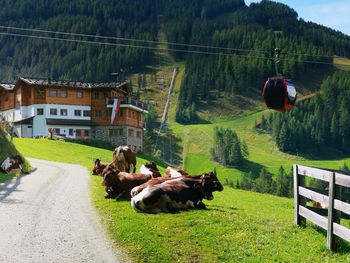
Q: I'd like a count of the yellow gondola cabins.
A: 0